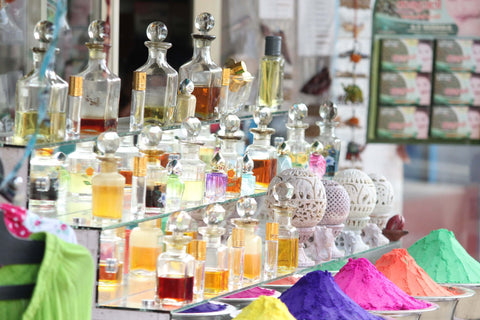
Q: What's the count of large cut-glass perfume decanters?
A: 4